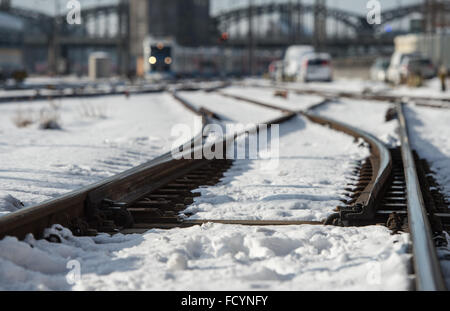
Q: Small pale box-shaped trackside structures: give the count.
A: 1